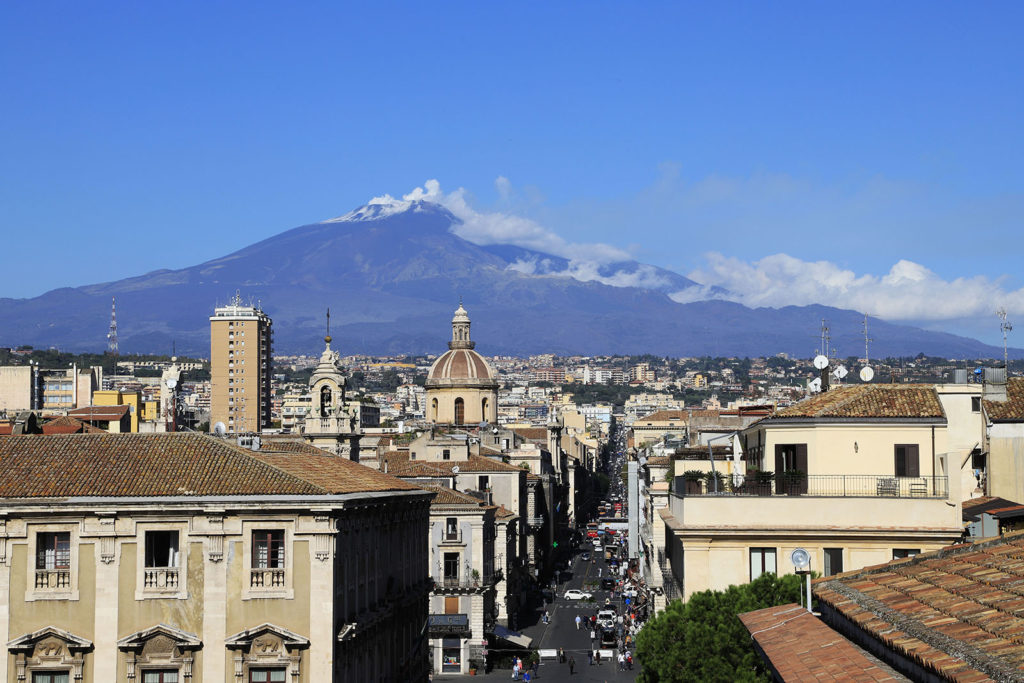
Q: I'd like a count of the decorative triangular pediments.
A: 3